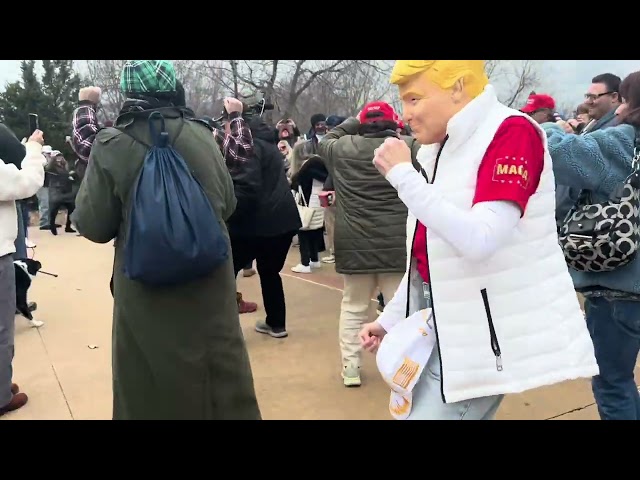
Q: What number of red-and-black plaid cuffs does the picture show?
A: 2